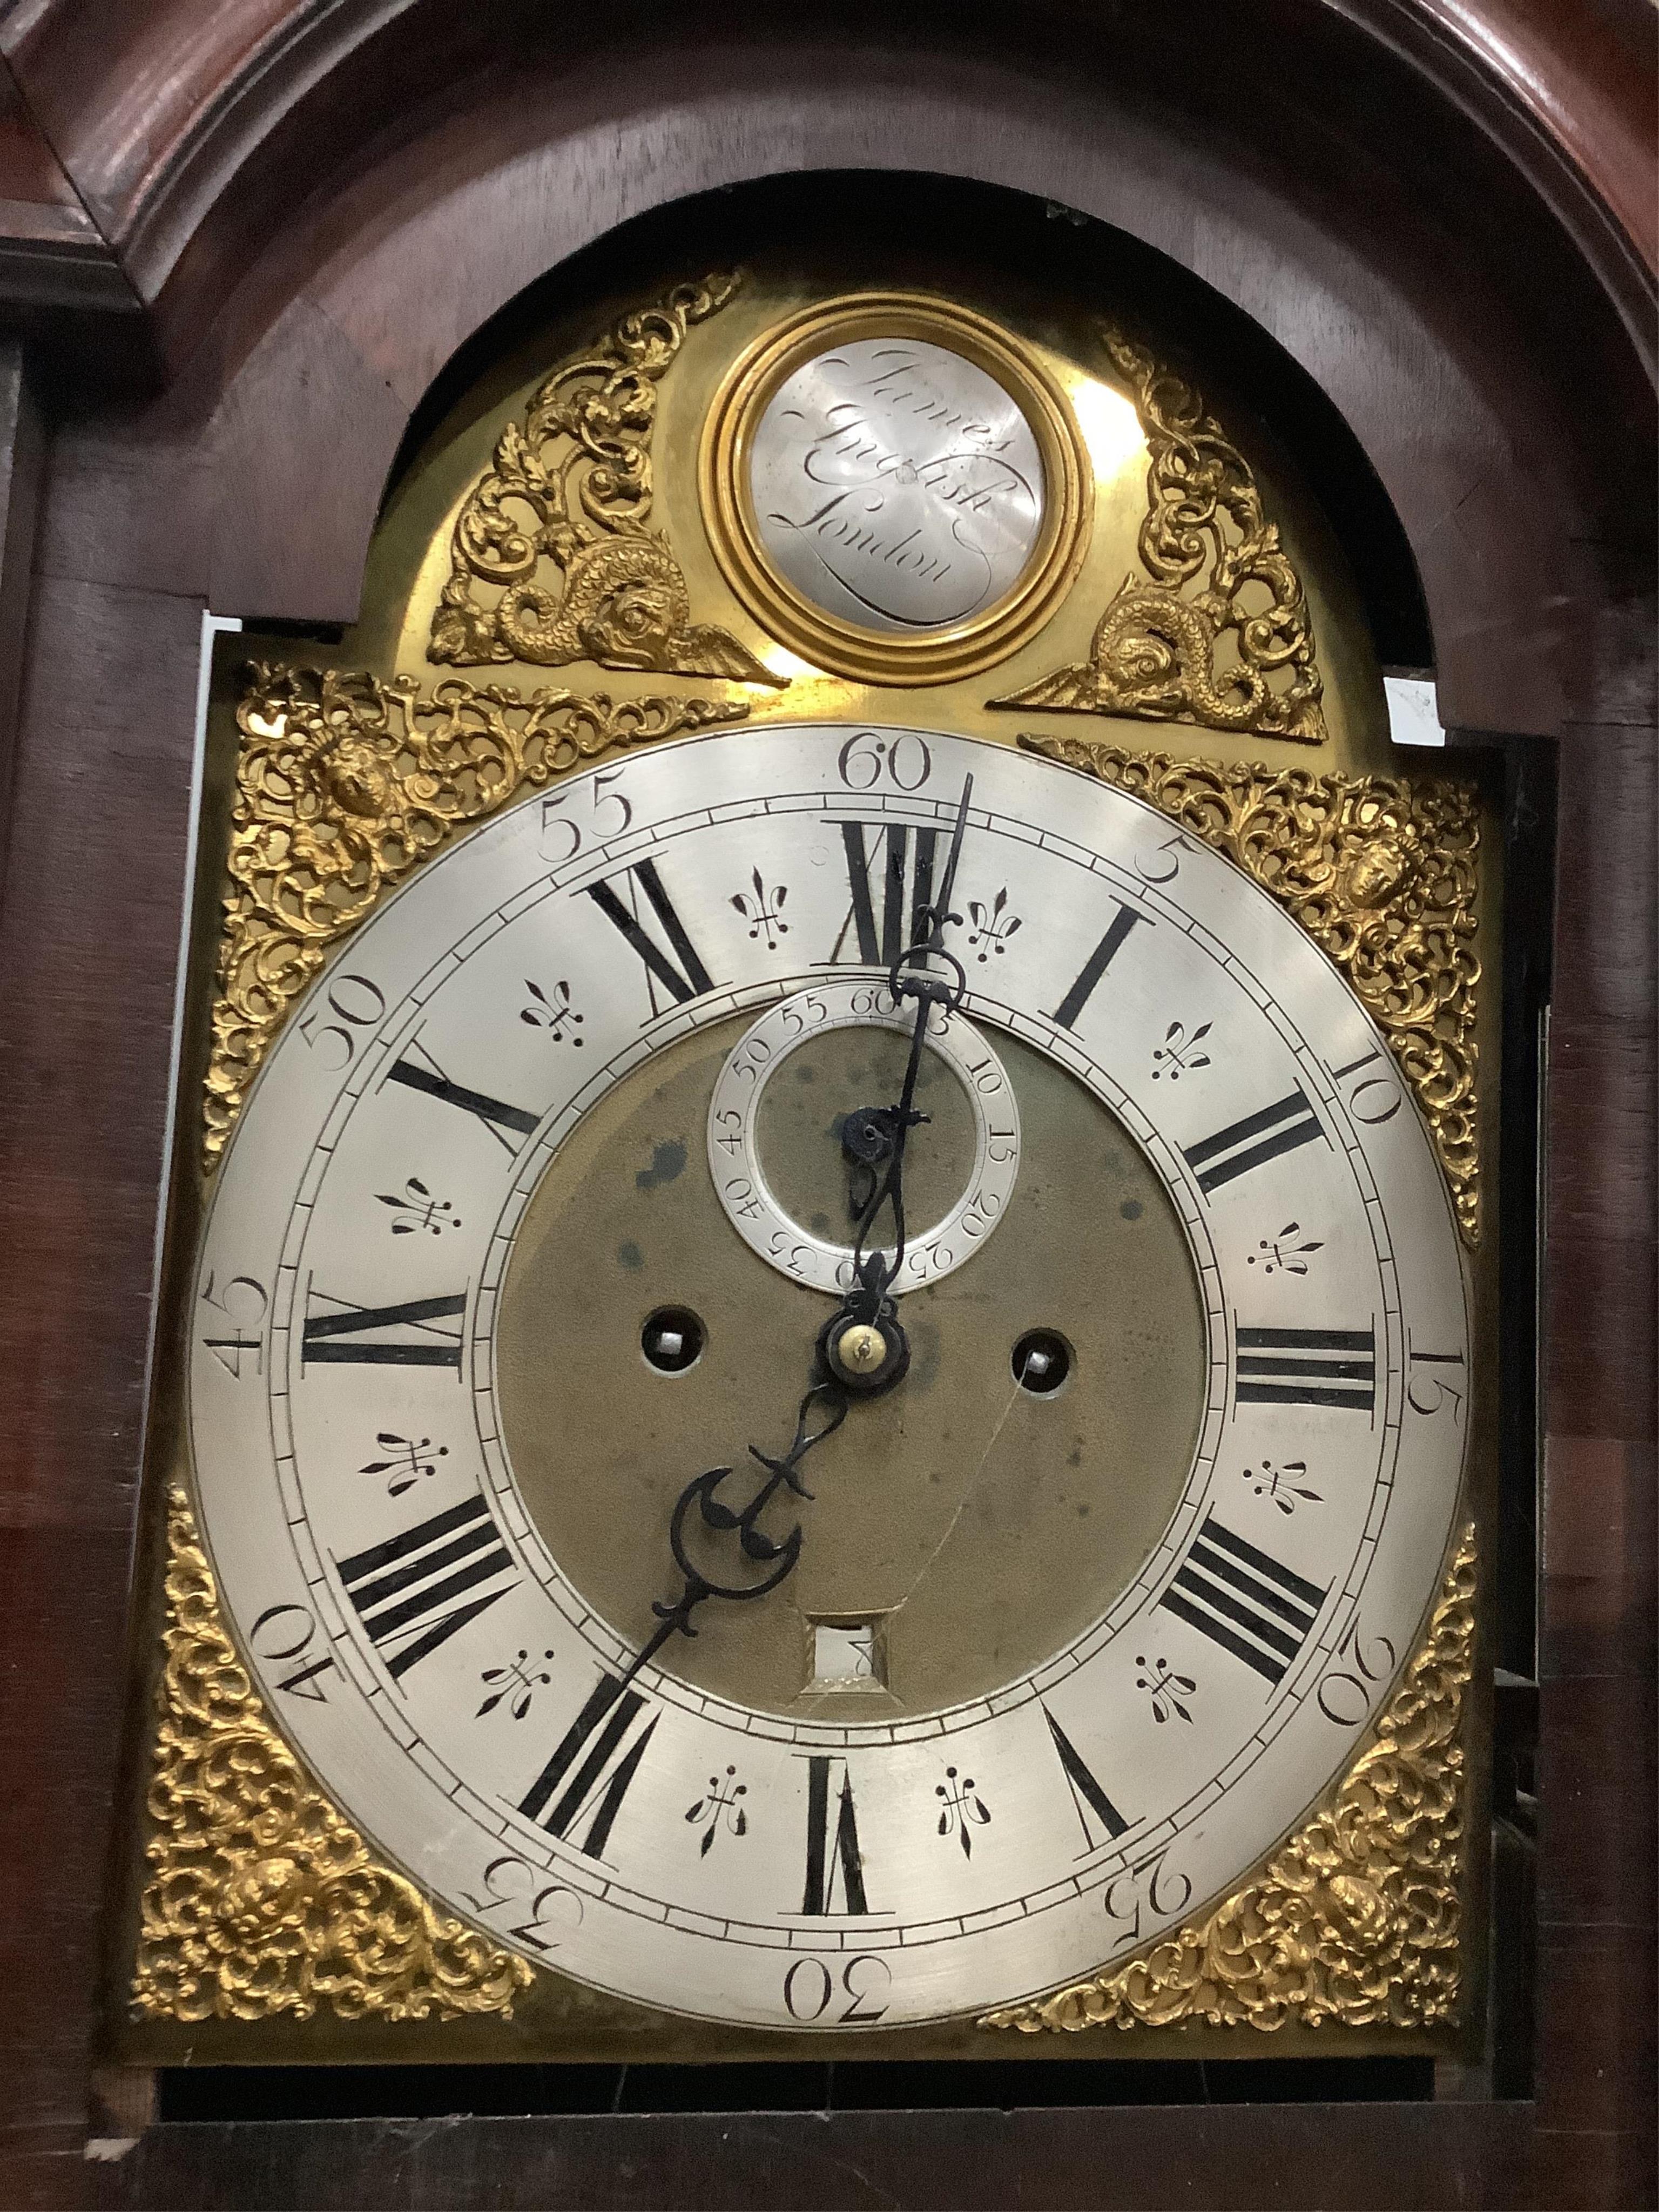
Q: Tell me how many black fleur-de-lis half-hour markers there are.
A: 12